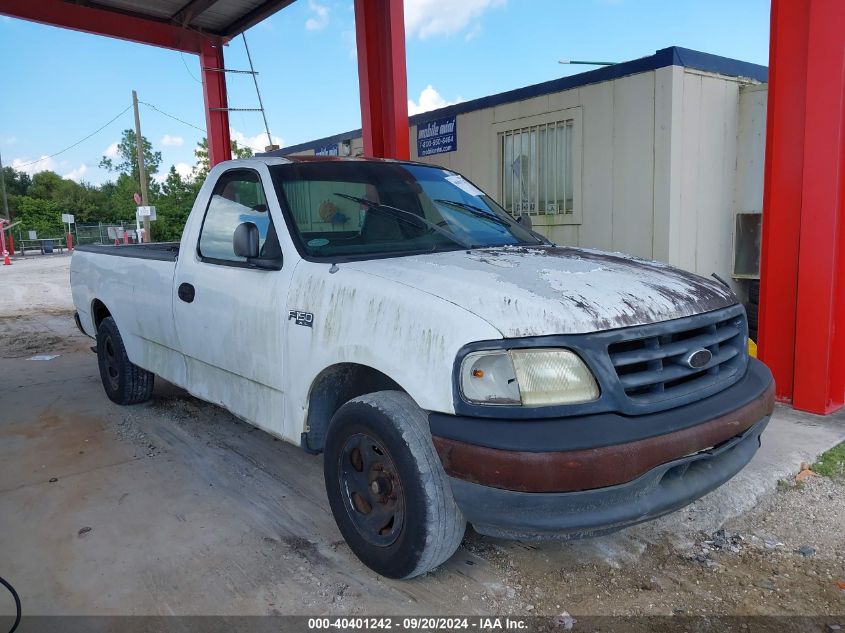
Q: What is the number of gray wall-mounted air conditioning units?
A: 1